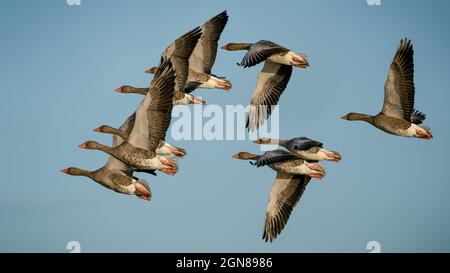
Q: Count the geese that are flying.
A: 9